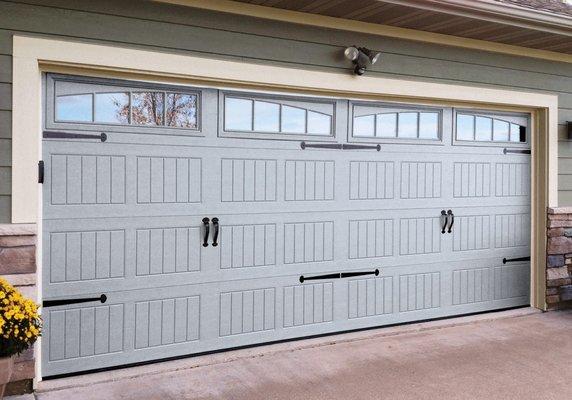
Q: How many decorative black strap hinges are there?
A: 8